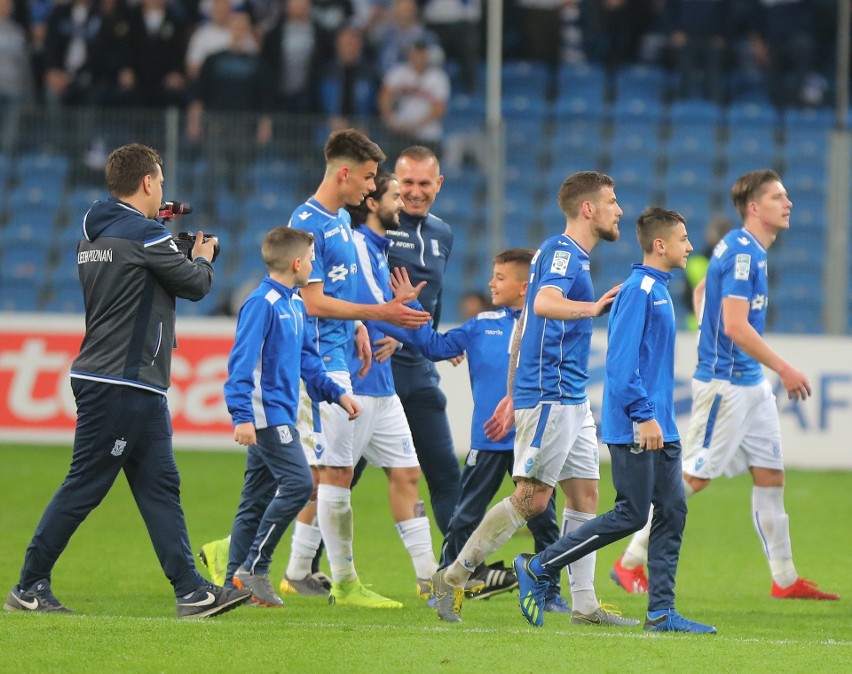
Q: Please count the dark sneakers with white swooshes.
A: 2